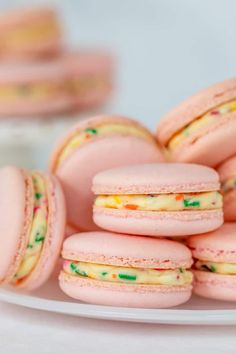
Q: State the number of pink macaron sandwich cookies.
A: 10